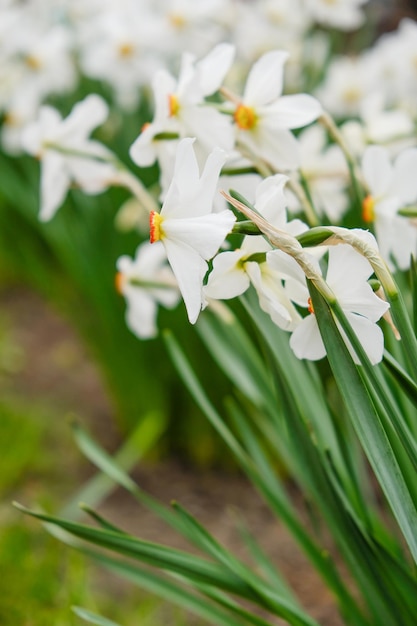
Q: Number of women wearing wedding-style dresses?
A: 0